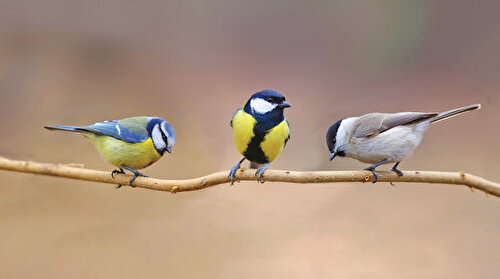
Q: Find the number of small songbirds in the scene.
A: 3